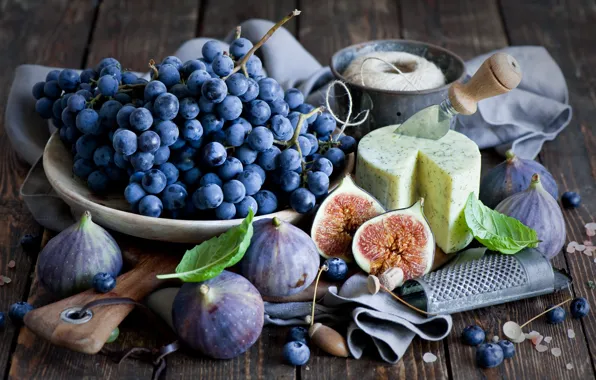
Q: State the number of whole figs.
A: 5